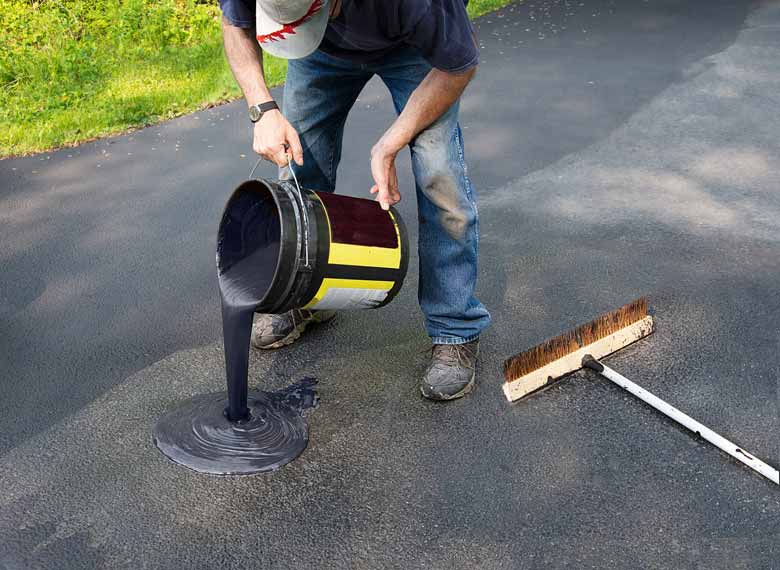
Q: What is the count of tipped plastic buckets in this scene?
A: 1